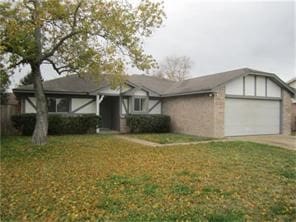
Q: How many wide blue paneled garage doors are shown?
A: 0